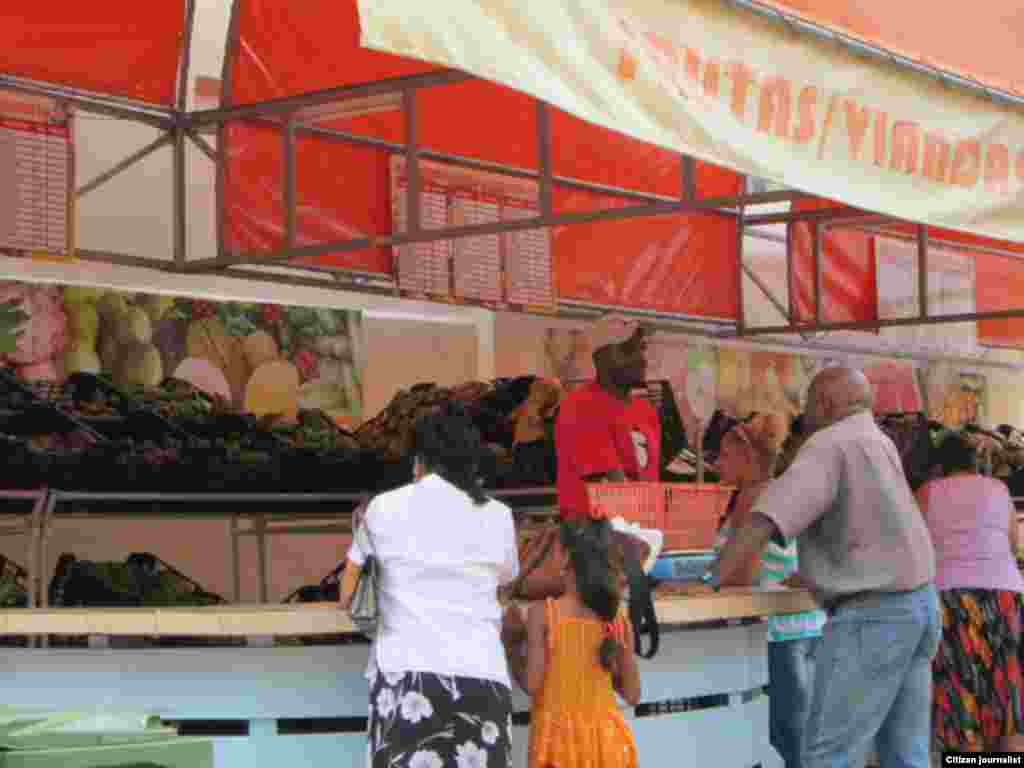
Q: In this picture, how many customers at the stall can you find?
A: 5